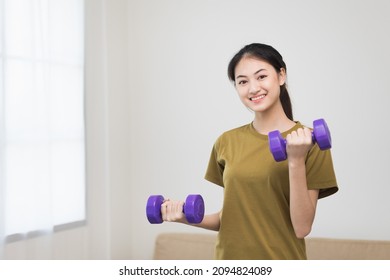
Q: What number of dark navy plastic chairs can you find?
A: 0